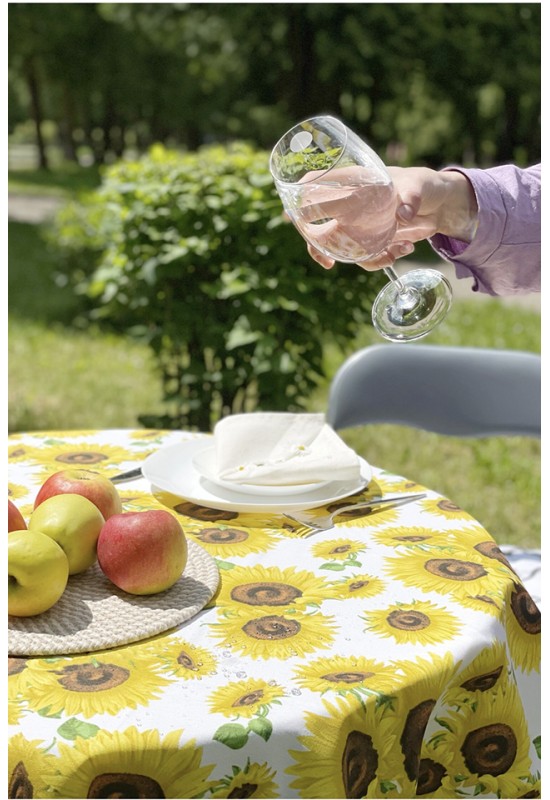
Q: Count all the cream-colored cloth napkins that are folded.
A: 1